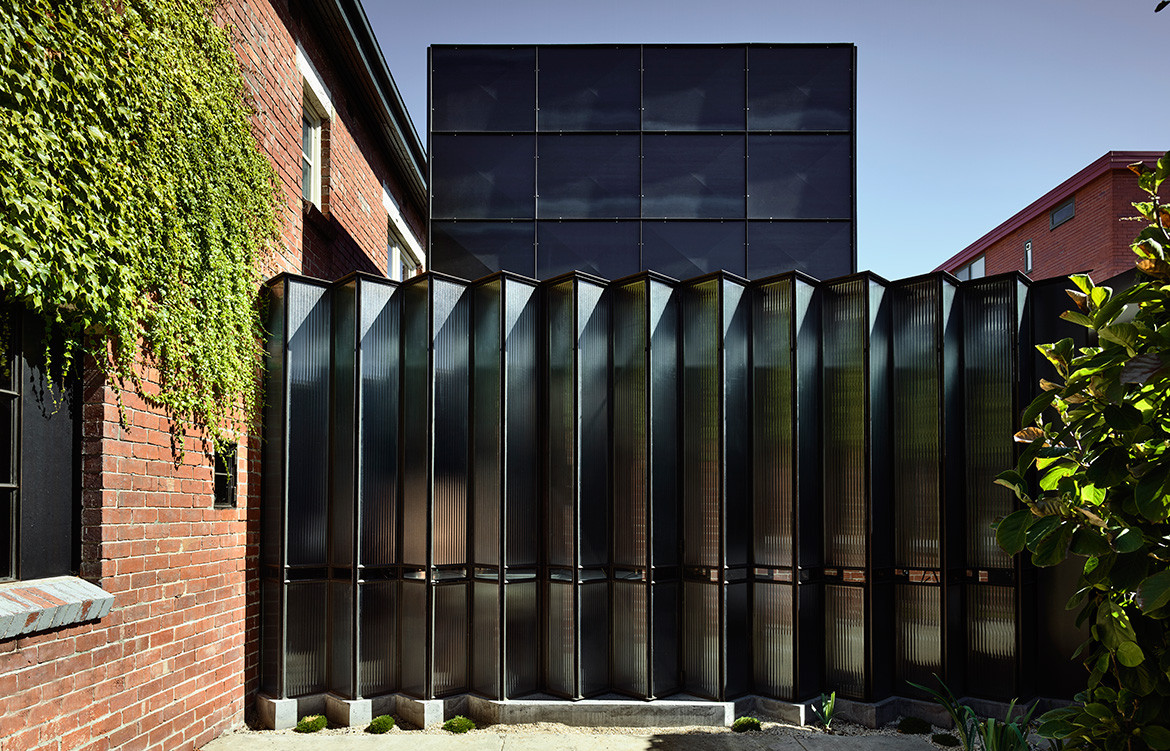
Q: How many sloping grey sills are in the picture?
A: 1